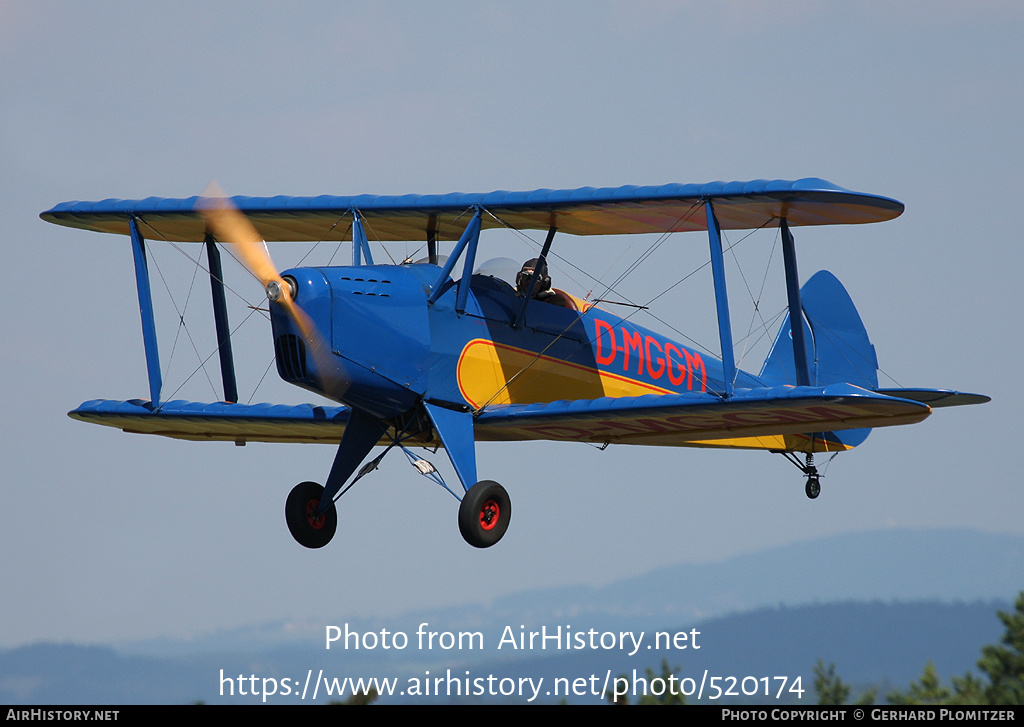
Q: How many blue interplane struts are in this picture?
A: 4